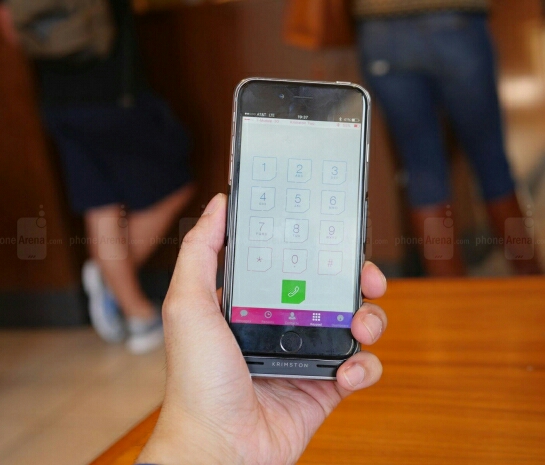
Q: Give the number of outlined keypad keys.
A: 12